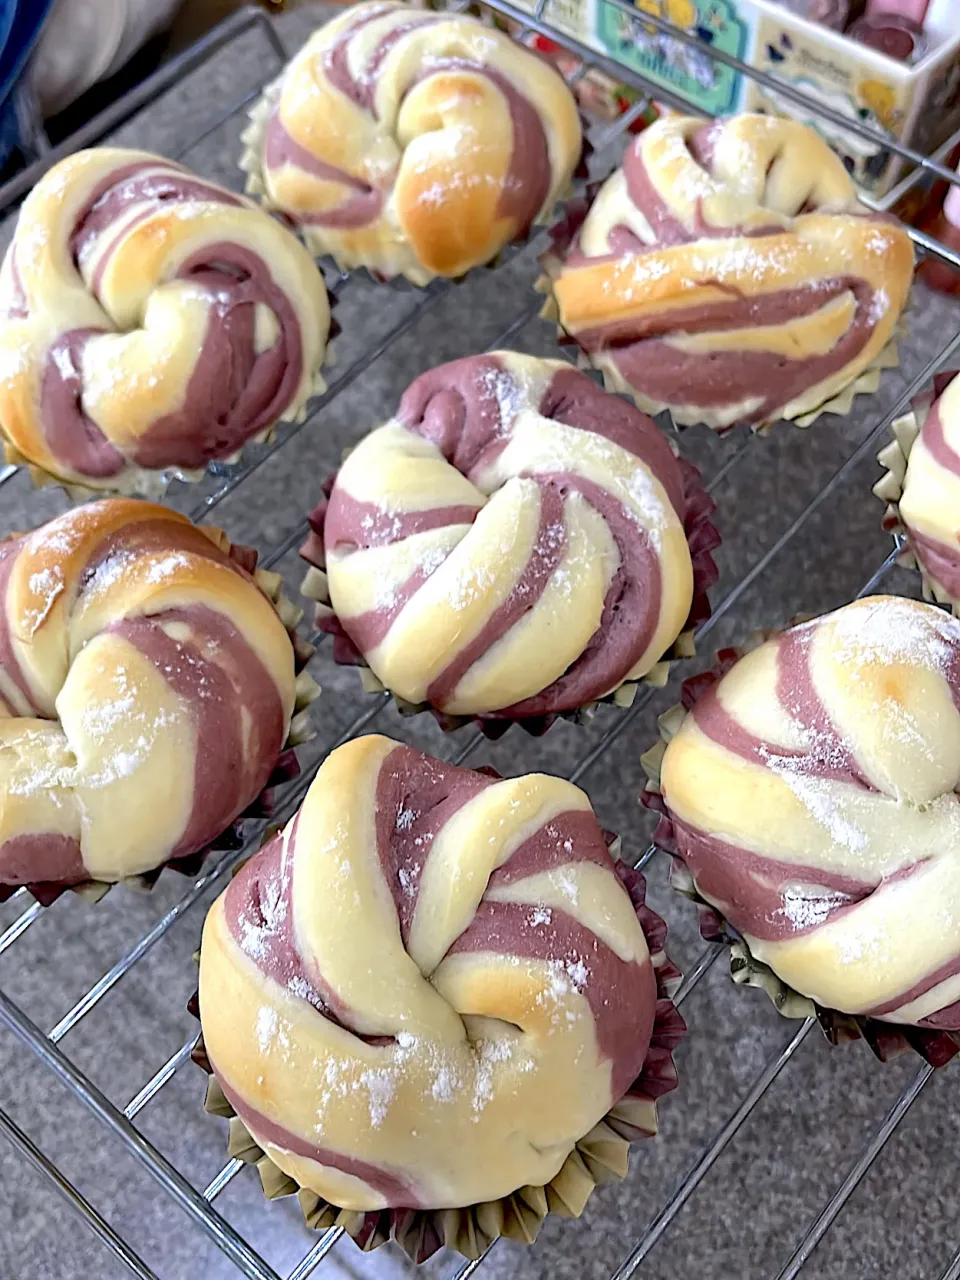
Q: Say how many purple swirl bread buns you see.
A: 8